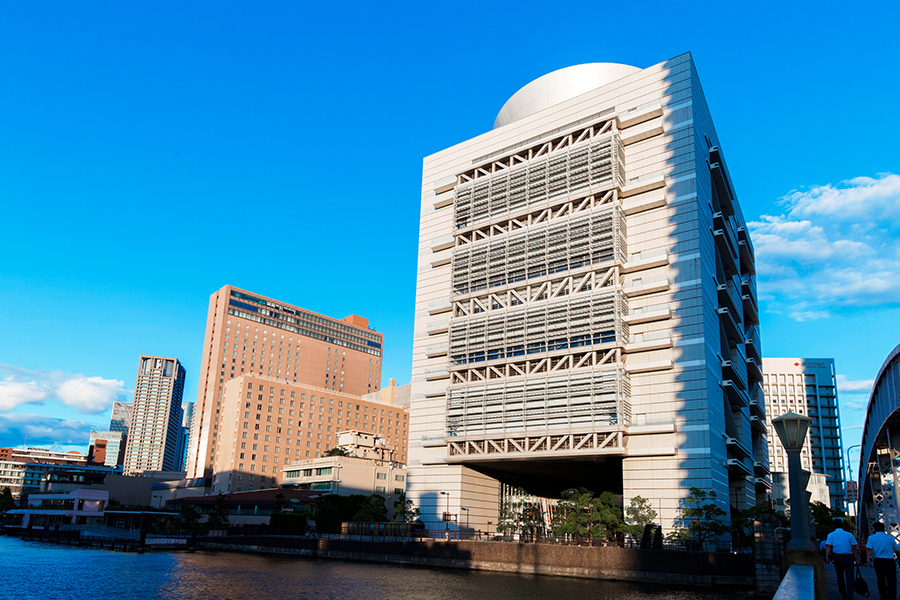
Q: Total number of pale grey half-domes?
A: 1